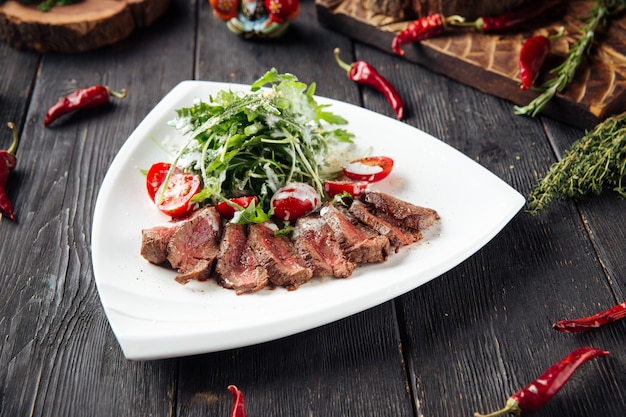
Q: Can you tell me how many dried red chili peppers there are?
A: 9